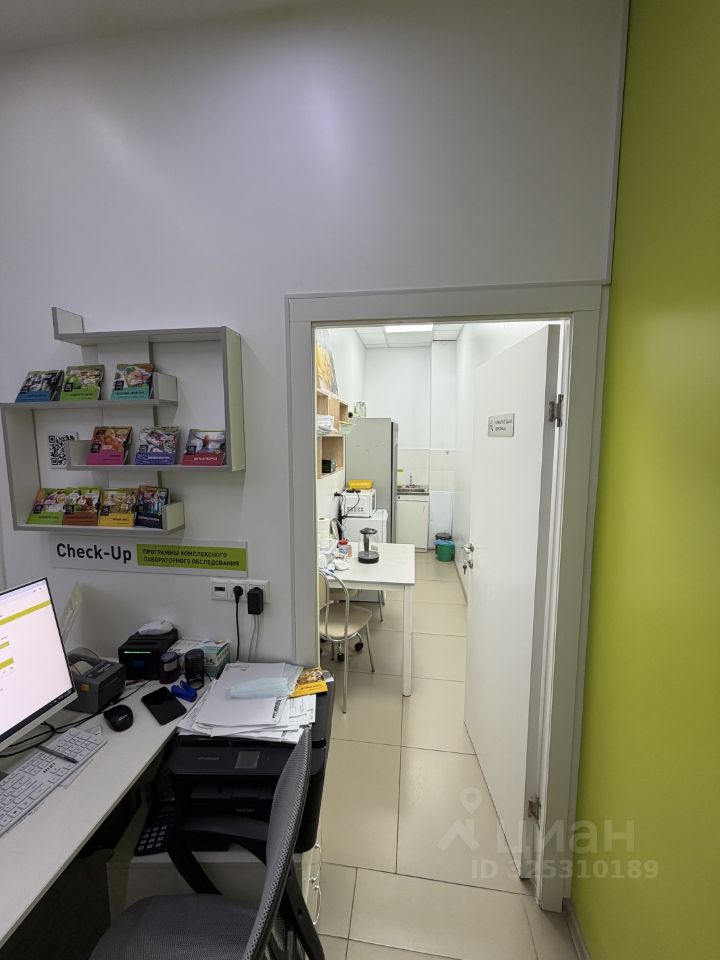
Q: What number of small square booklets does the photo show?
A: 10